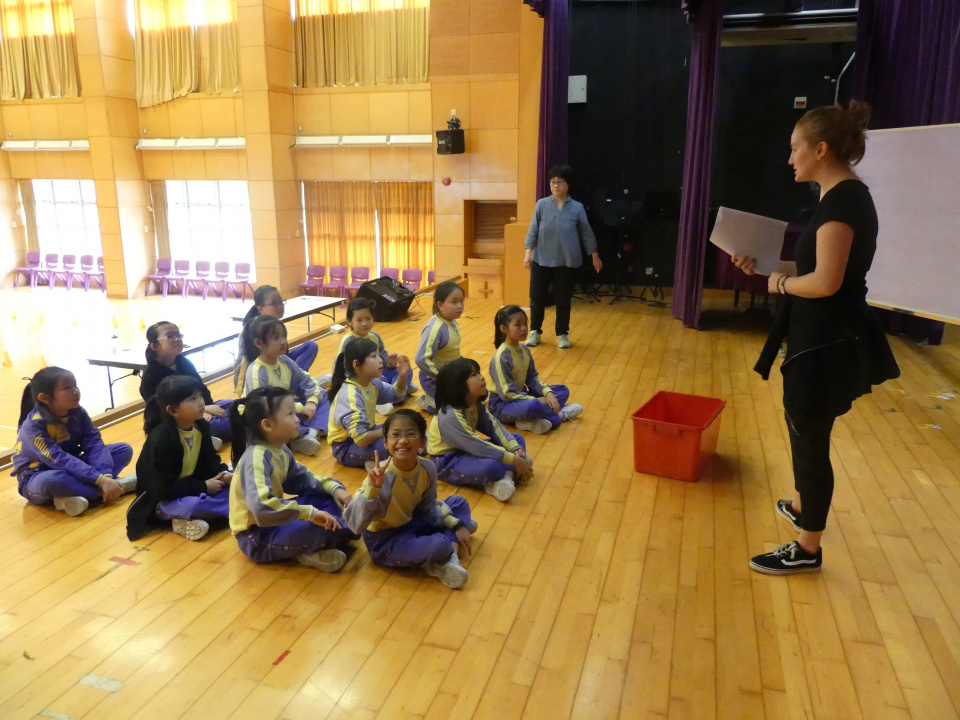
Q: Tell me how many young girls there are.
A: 12